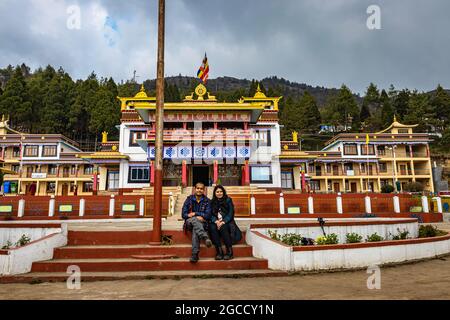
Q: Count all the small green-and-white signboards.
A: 5